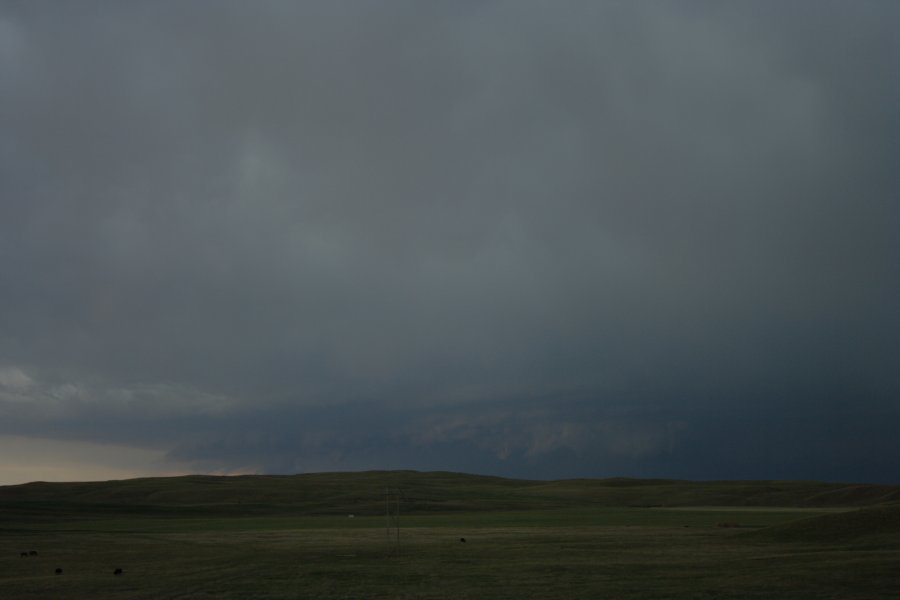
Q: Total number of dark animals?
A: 5